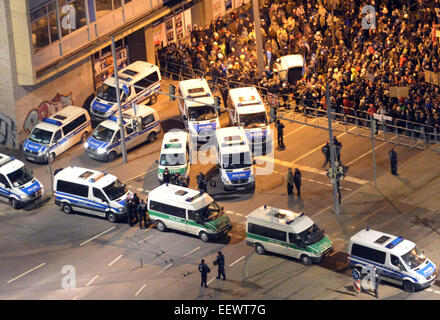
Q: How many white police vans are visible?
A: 12